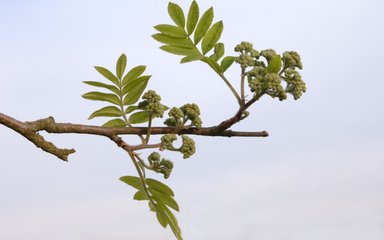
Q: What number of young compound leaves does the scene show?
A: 3